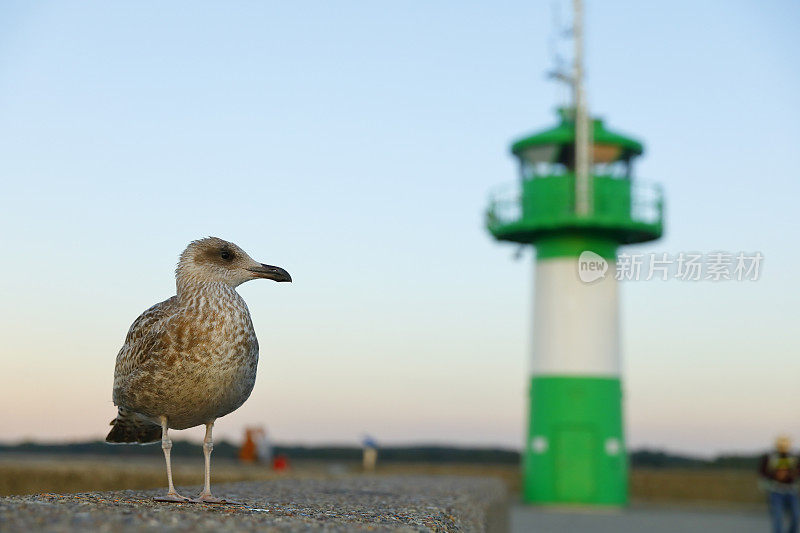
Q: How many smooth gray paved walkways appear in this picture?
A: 1